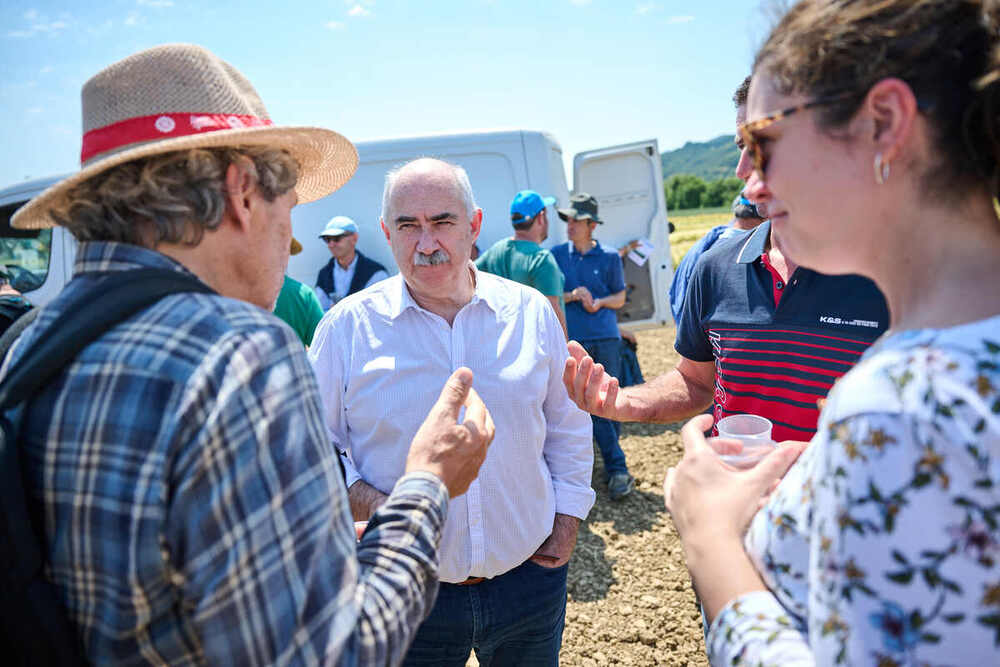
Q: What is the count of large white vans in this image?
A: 1